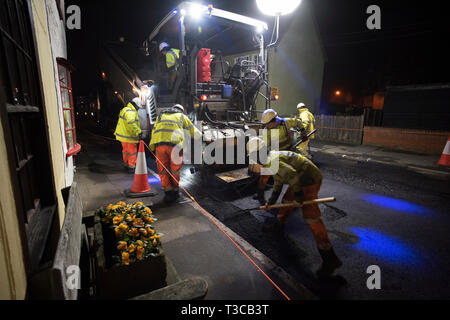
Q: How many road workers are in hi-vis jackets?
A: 6